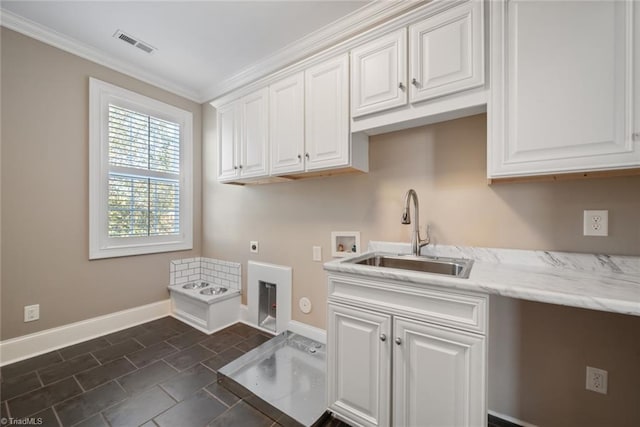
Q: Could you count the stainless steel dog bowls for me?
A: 2